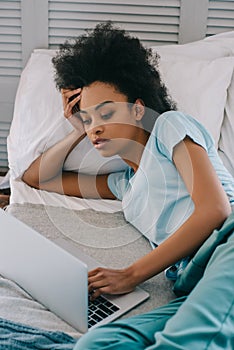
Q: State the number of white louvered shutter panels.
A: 3